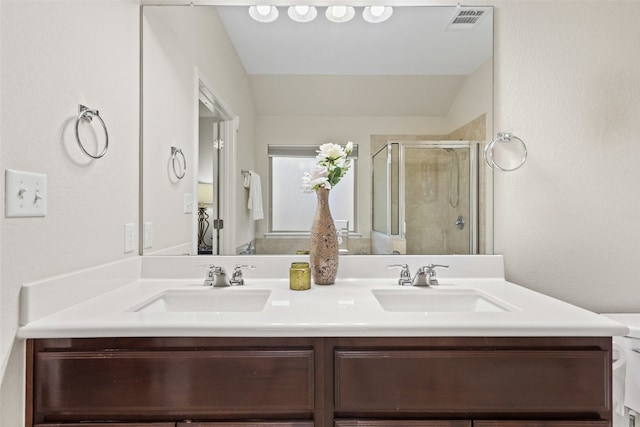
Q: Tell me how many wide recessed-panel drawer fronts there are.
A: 2